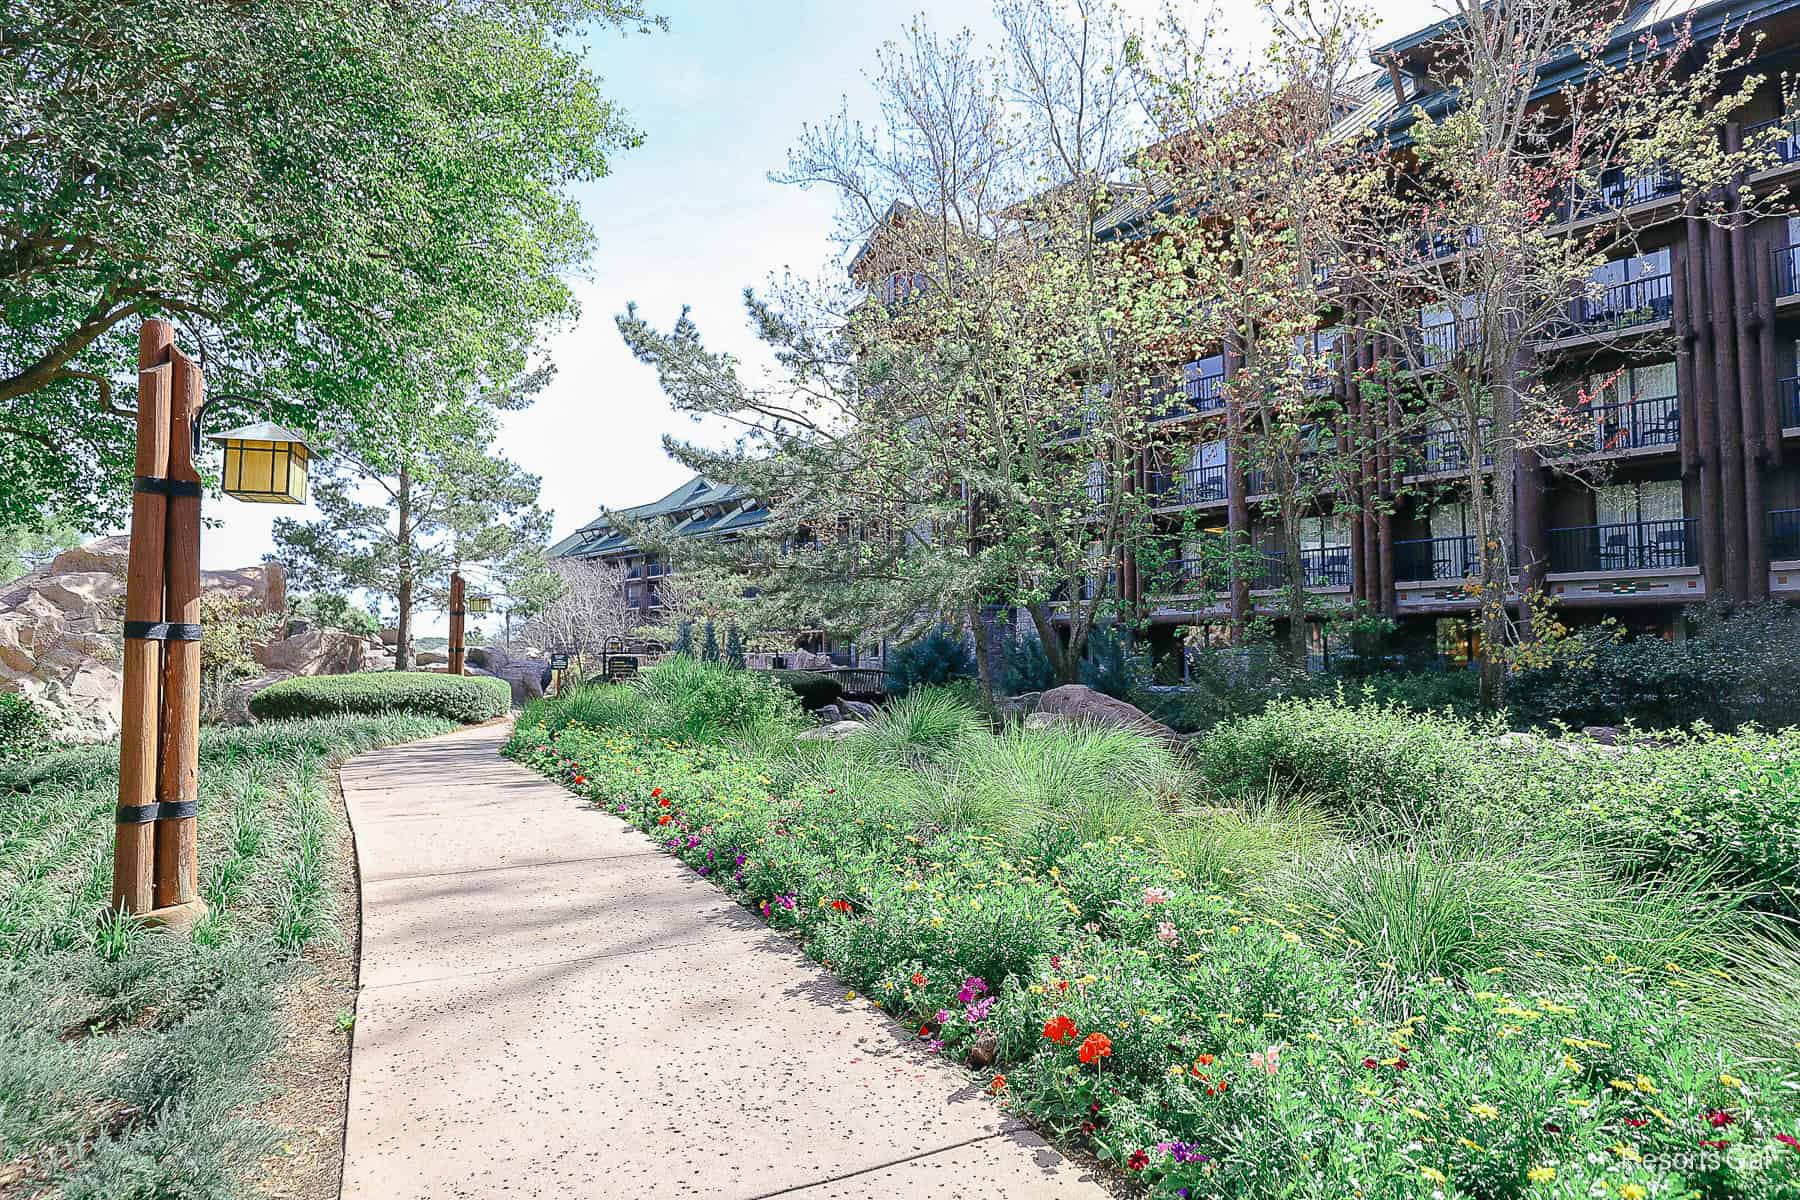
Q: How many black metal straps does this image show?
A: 5